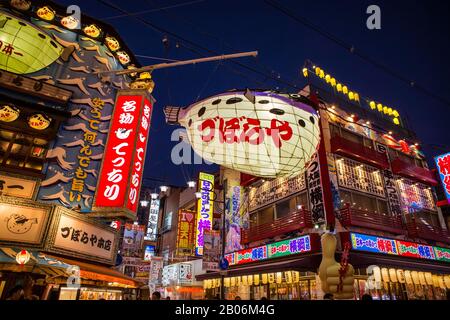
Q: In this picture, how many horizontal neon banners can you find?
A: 2